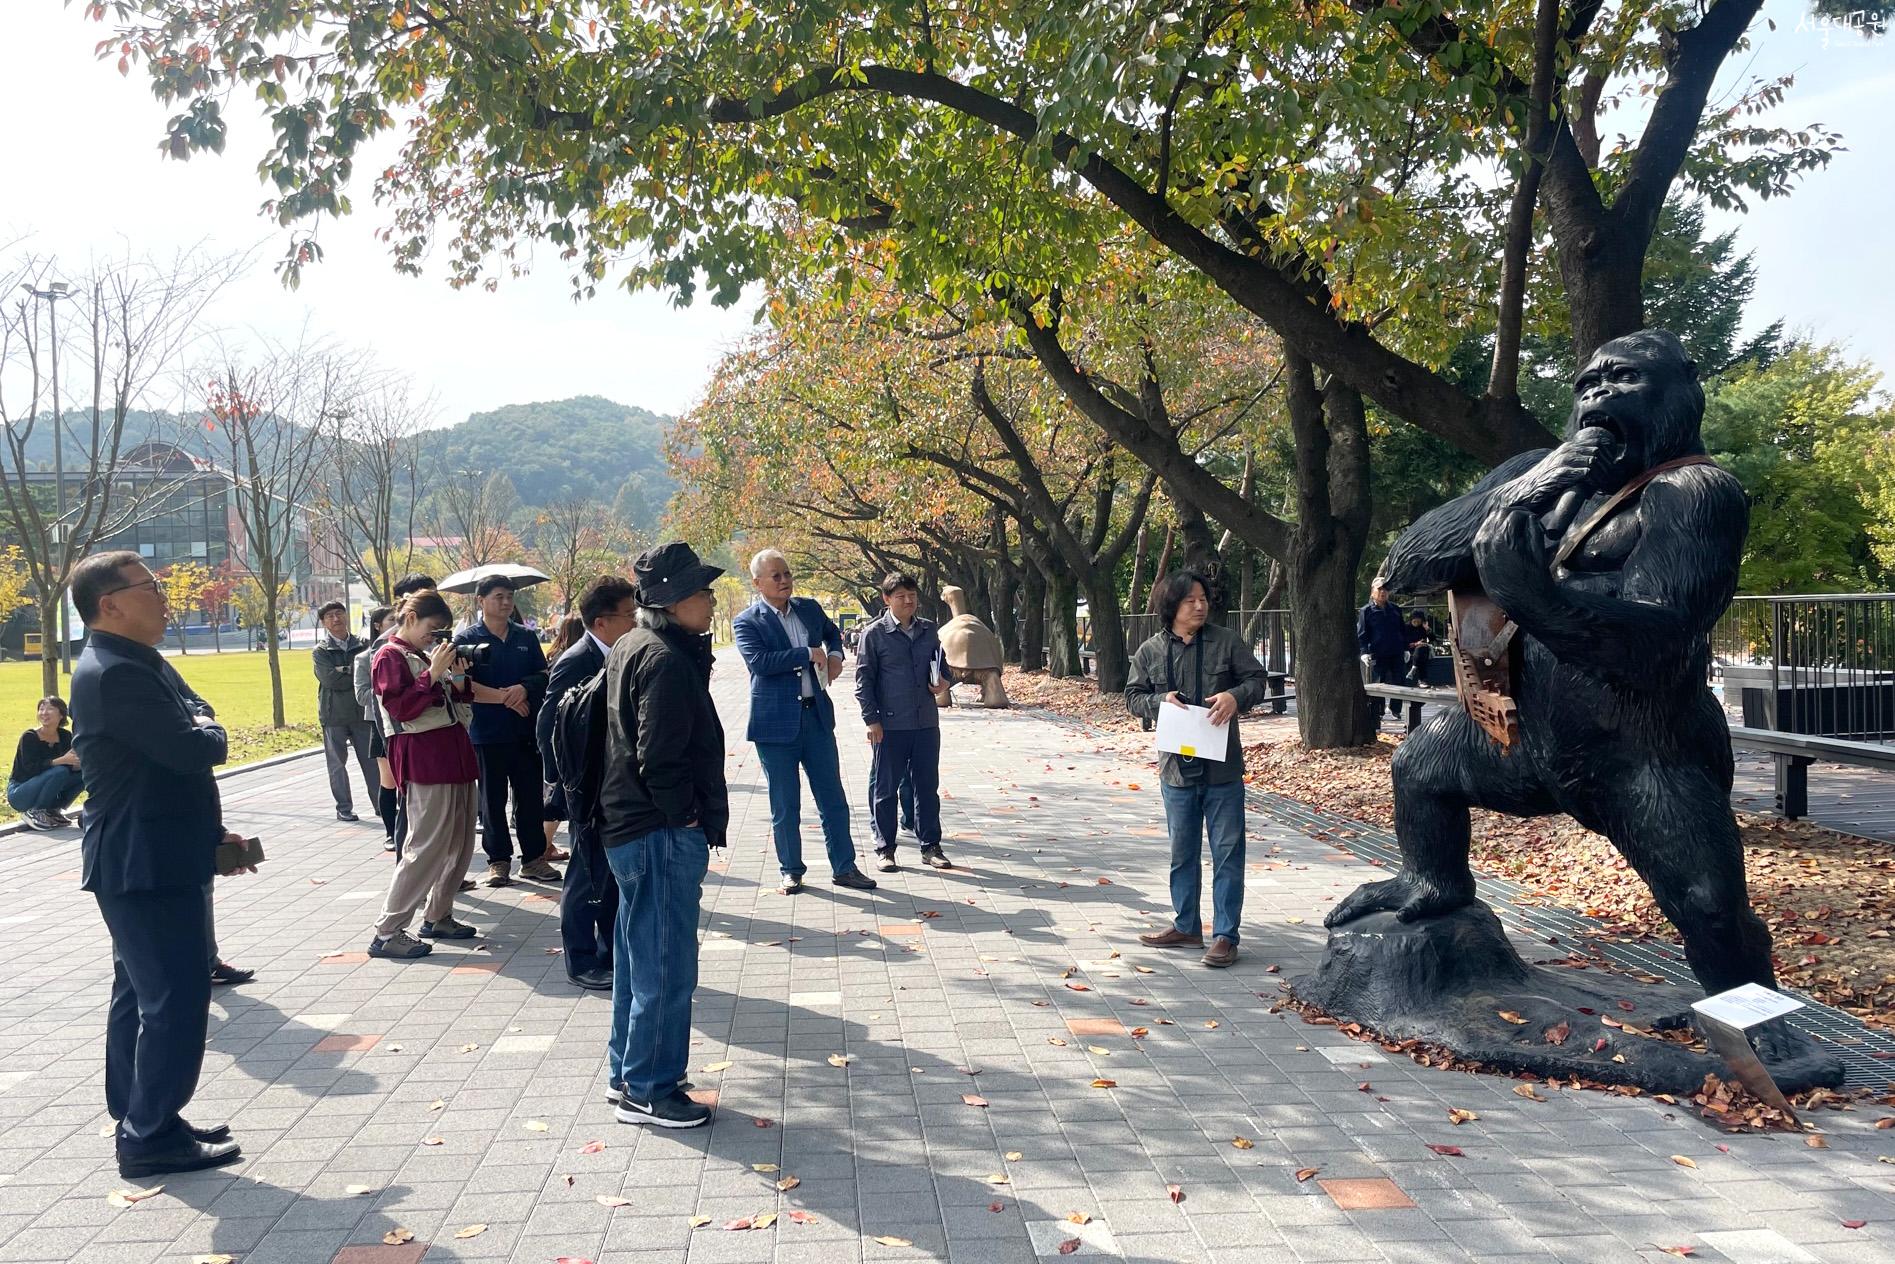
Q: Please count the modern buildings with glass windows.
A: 1